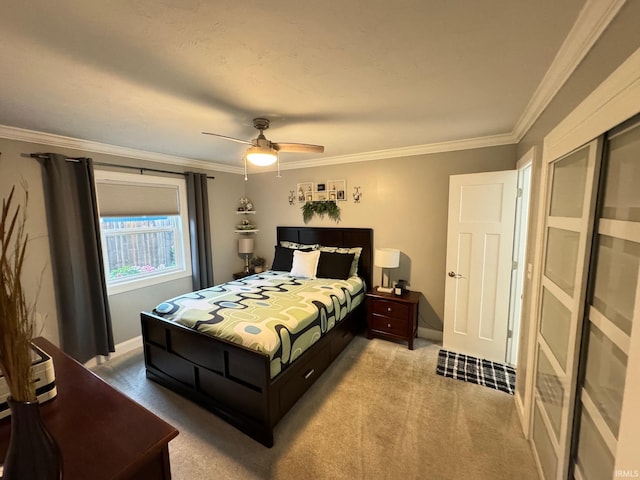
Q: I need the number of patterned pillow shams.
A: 2